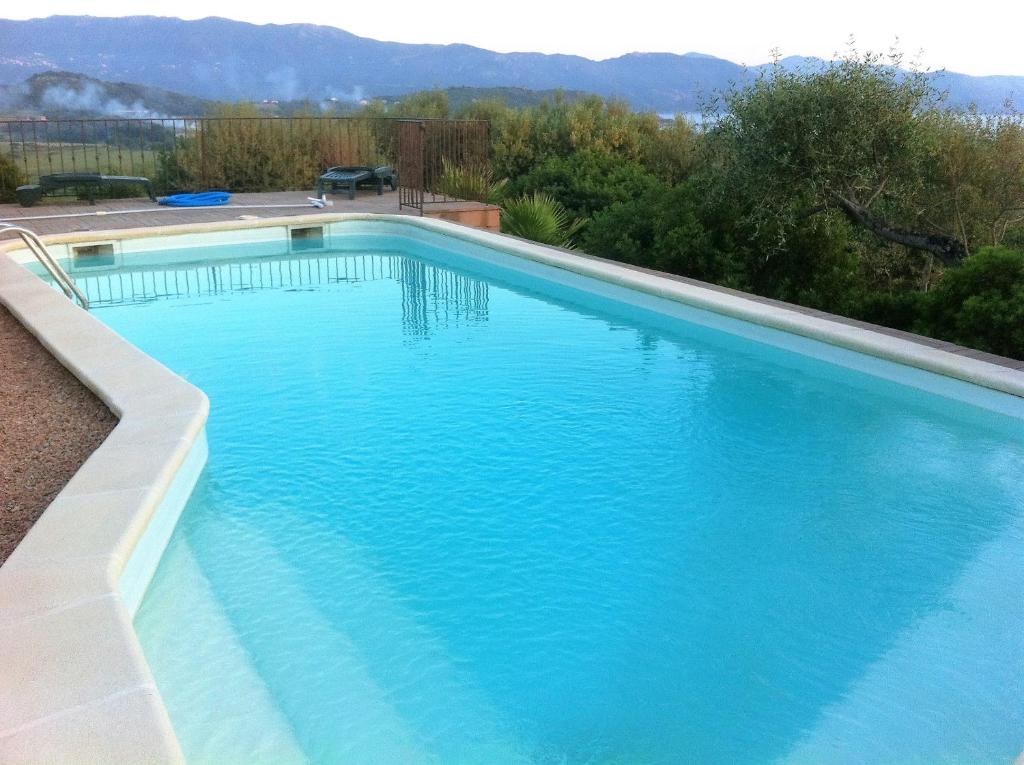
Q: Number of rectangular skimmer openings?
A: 2